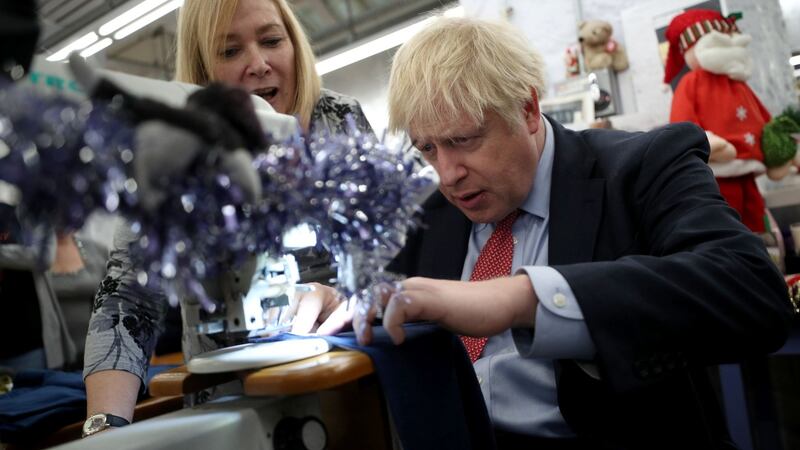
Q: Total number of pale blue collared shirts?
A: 1